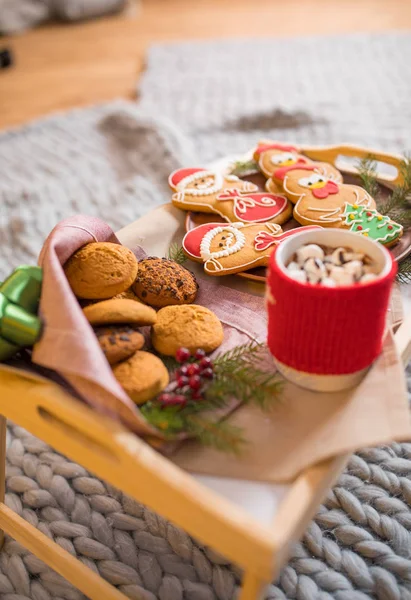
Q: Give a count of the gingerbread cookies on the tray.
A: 5